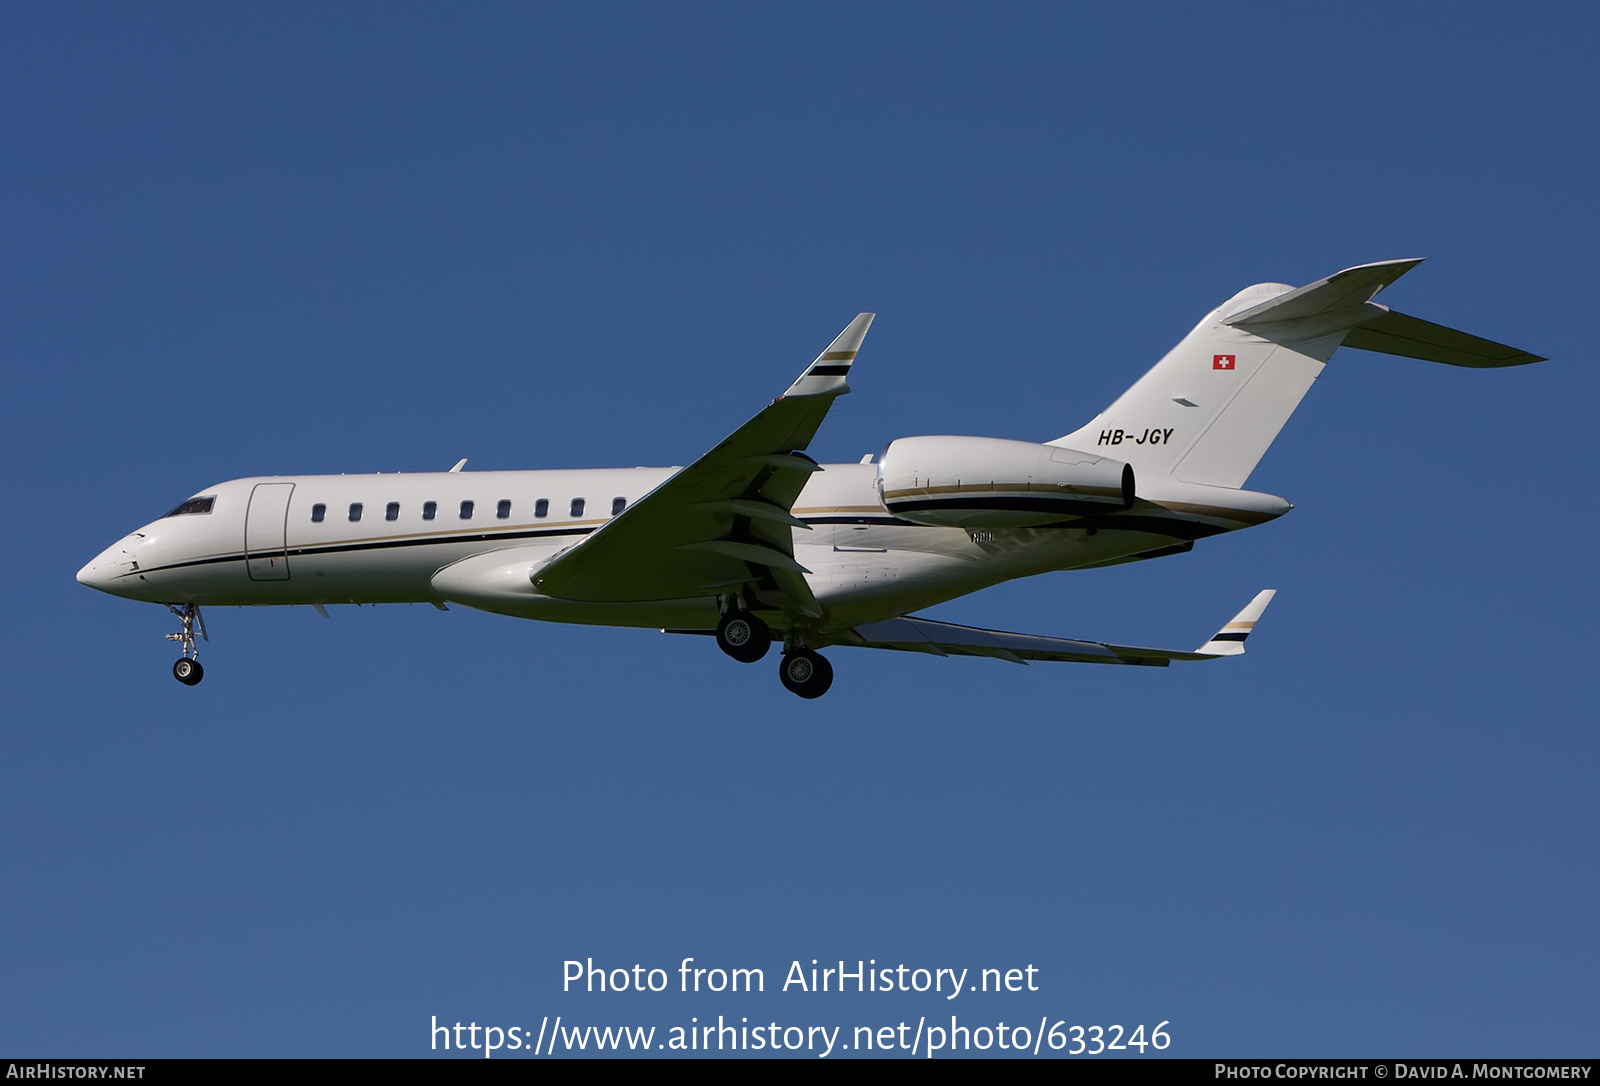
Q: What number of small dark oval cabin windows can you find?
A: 9